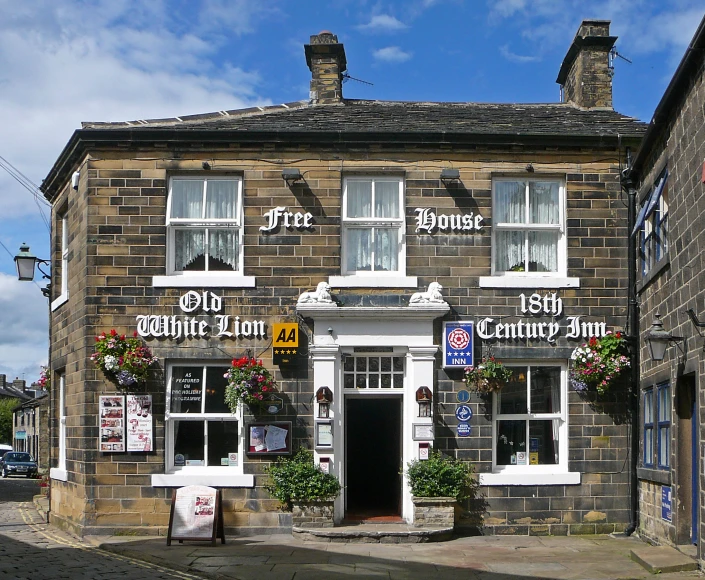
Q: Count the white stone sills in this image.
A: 7